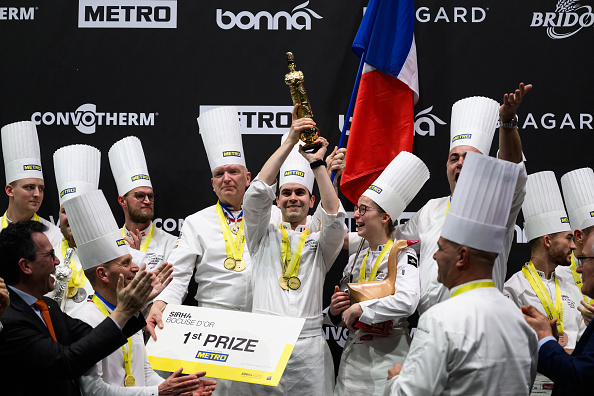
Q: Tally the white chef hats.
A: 11